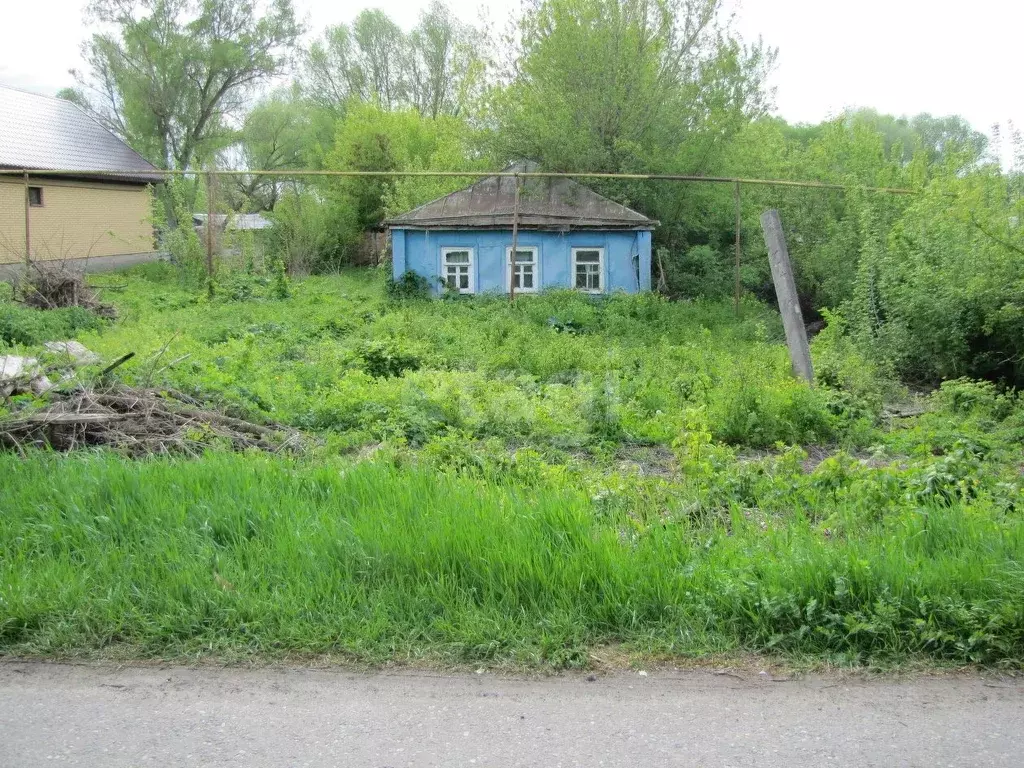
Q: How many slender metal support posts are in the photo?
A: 4